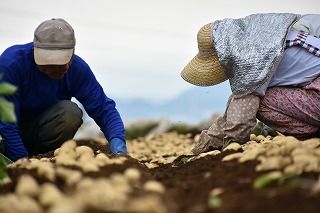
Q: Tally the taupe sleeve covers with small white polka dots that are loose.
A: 2